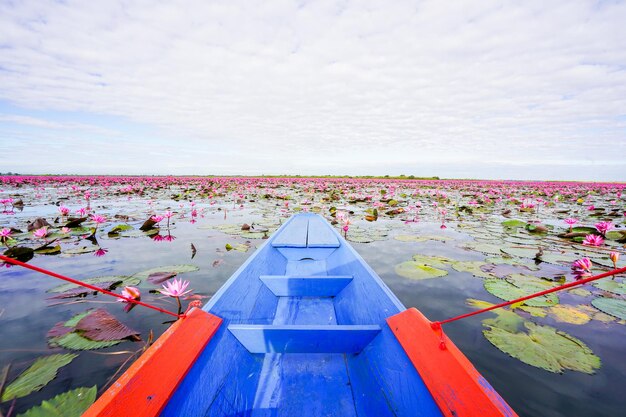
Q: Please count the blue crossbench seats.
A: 2